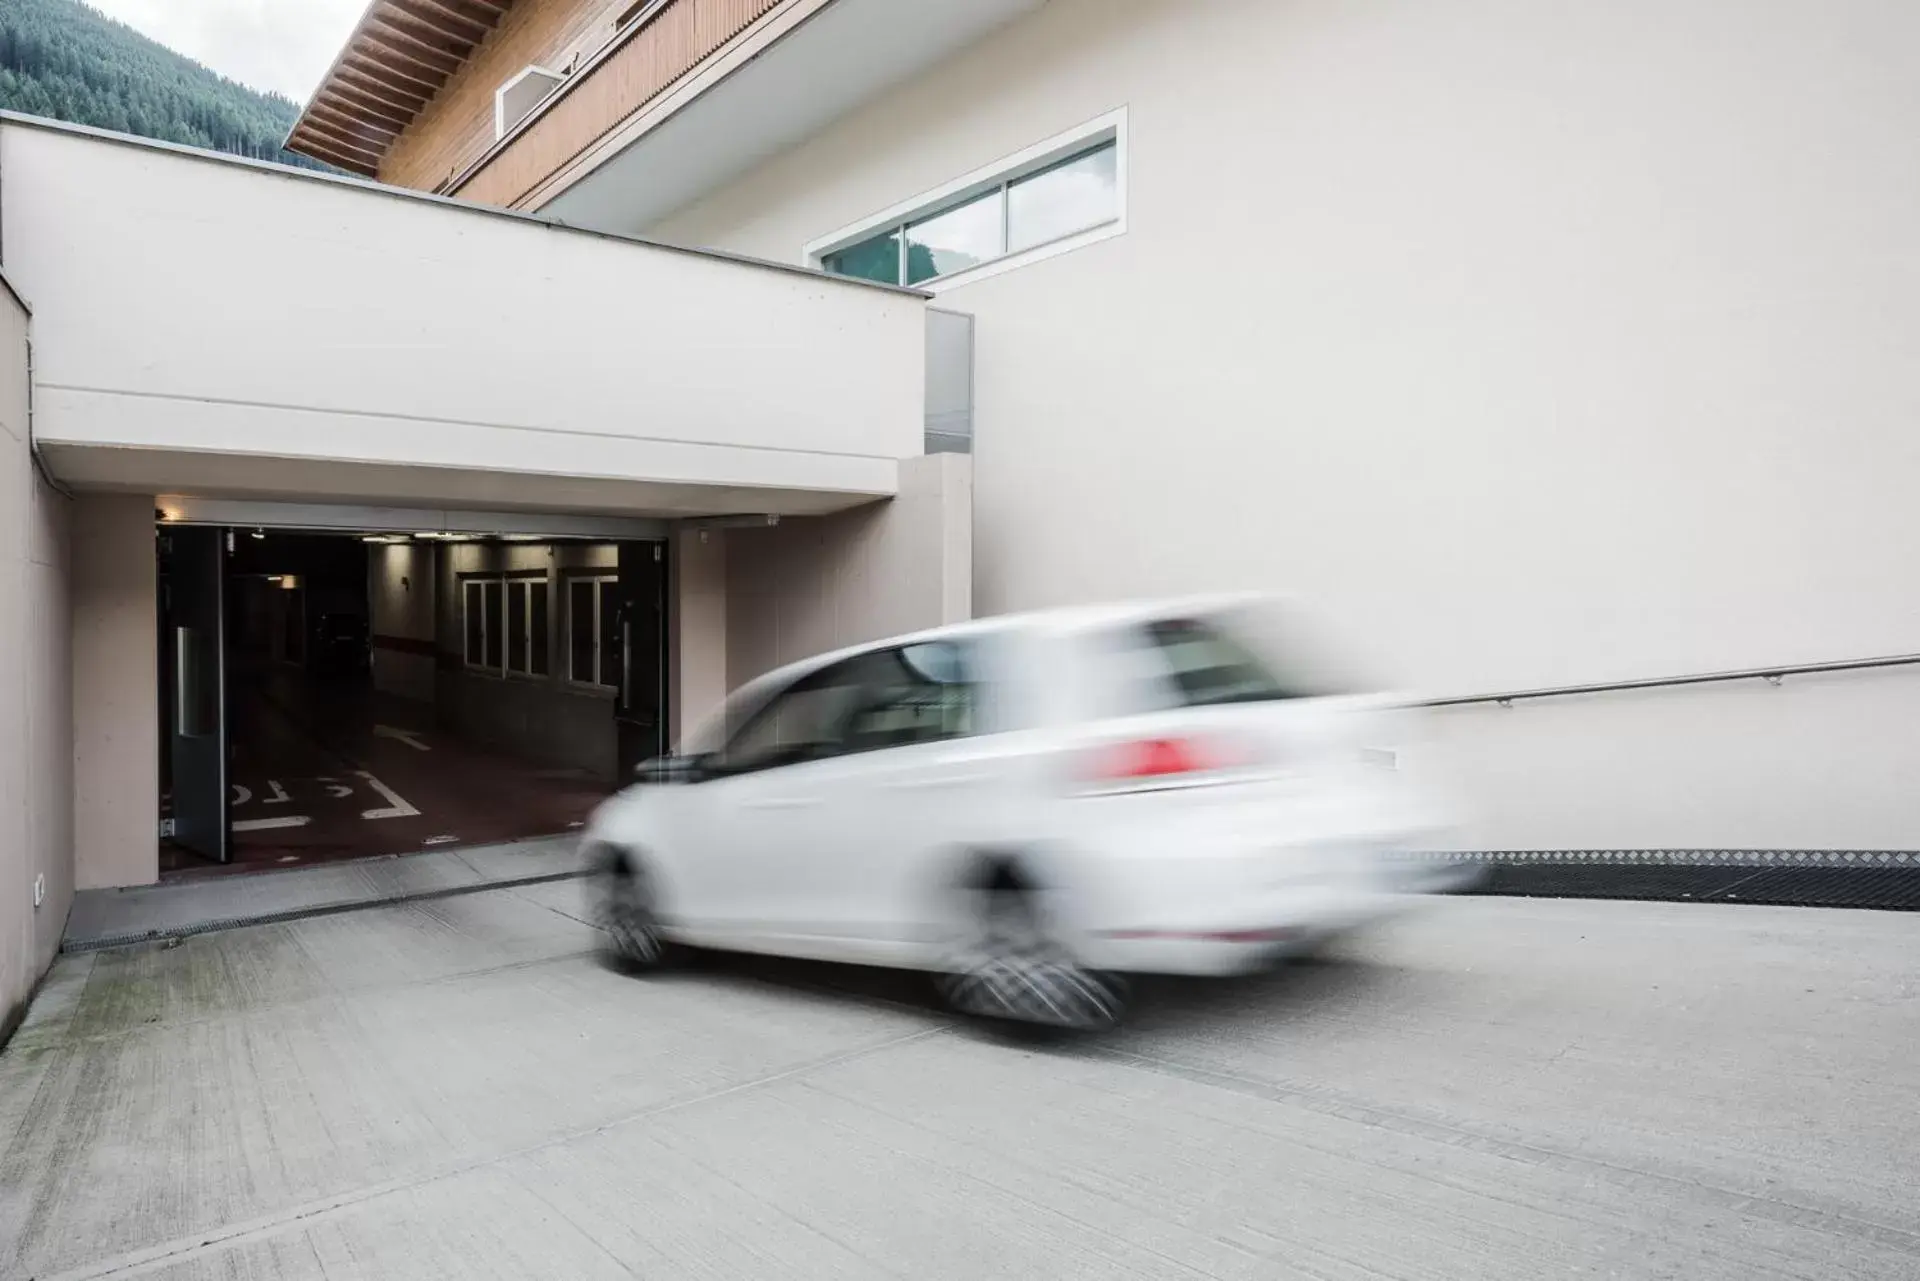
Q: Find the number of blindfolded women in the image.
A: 0